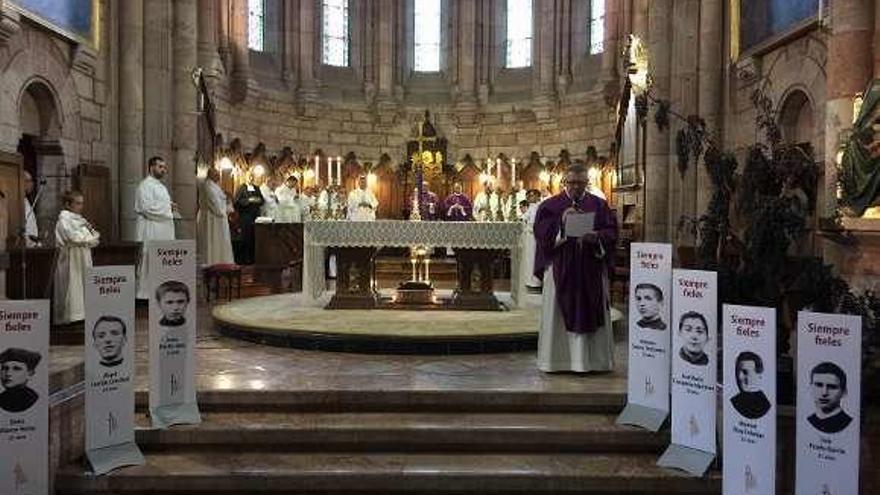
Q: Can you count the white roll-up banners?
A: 7